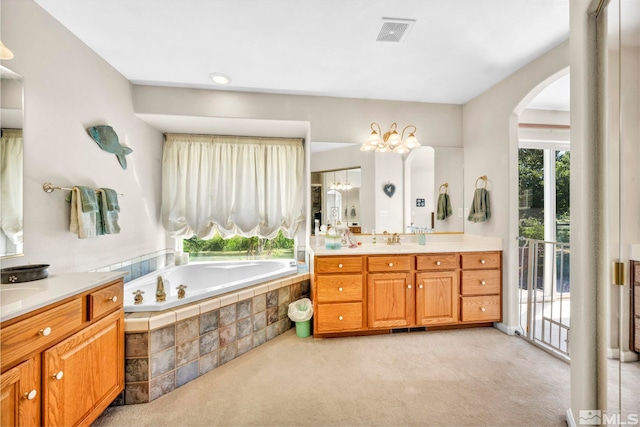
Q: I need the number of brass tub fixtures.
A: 3